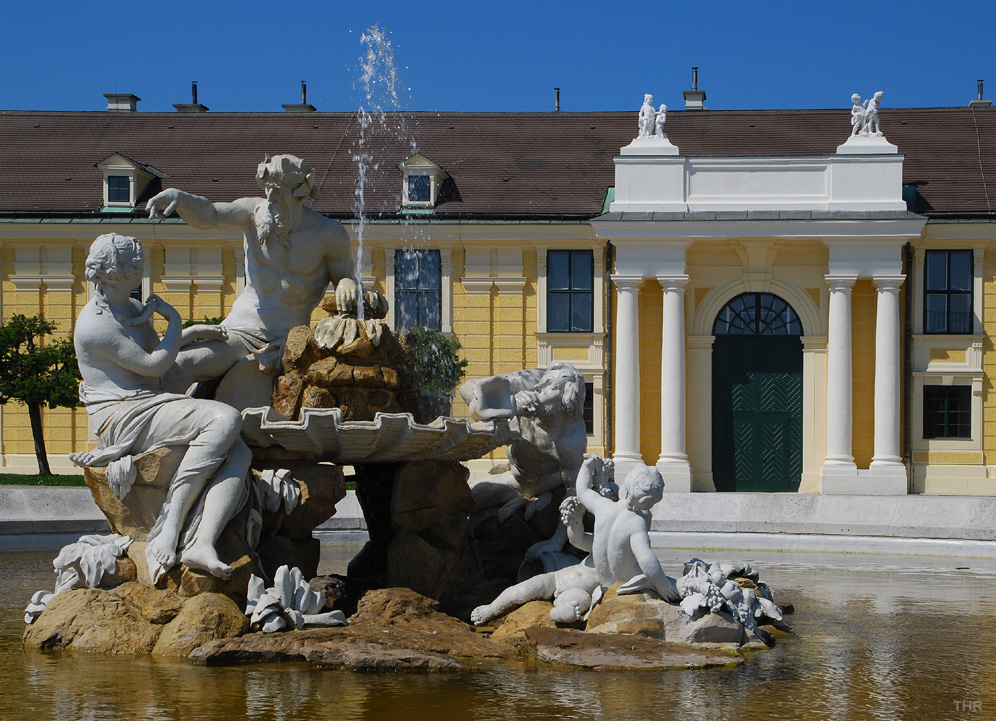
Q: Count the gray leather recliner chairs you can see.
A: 0